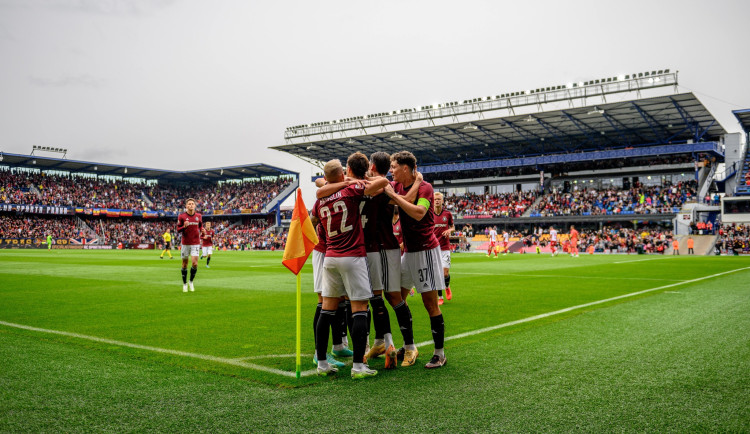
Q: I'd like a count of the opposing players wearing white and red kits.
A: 3